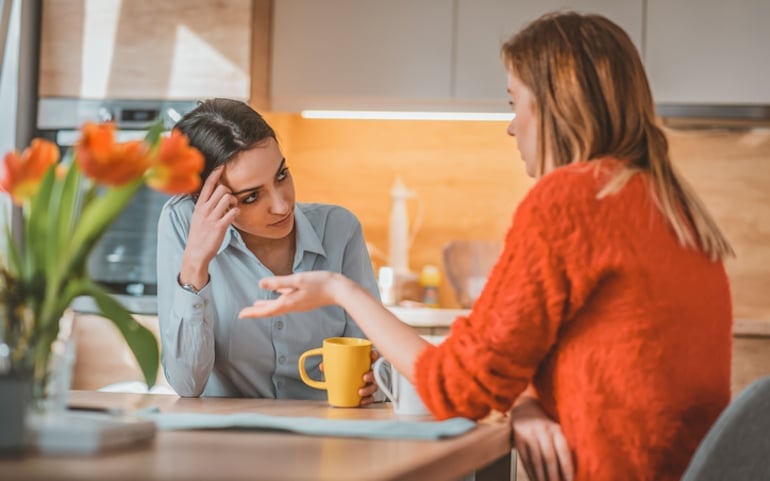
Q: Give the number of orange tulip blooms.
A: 3